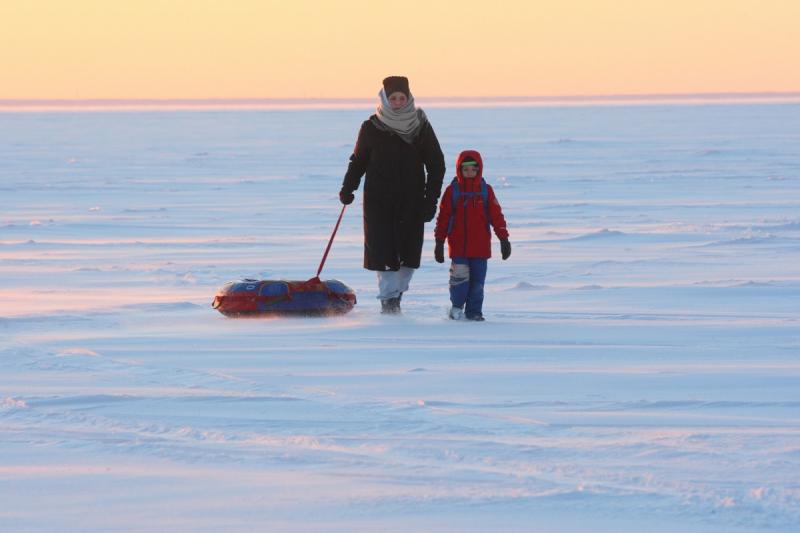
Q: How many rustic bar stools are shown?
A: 0